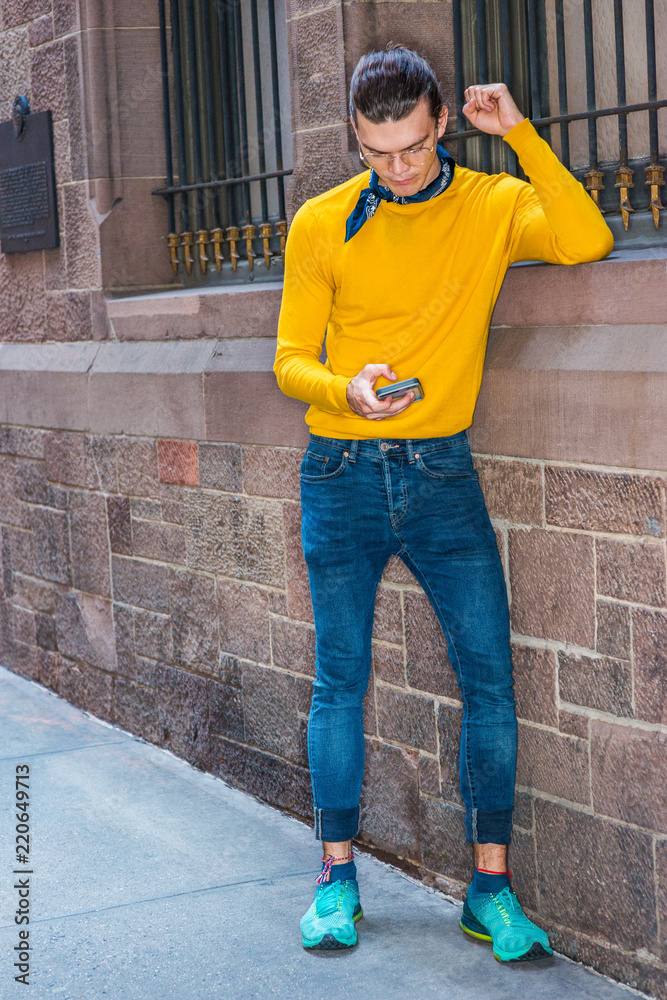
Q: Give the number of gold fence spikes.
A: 11